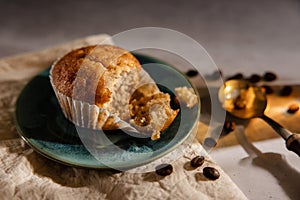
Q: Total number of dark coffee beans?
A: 13